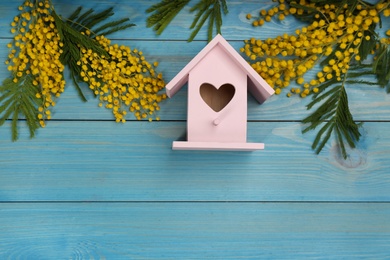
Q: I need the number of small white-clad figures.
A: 0